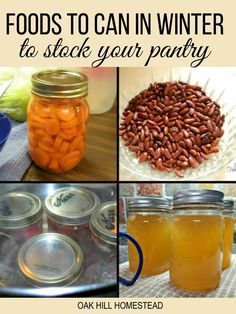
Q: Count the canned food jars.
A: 8